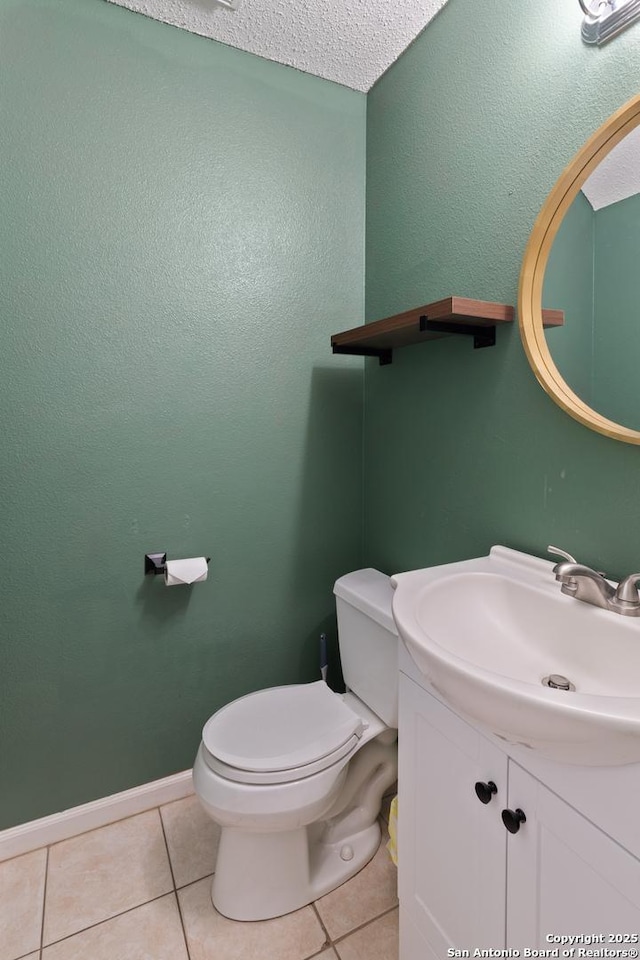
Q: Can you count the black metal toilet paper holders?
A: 1